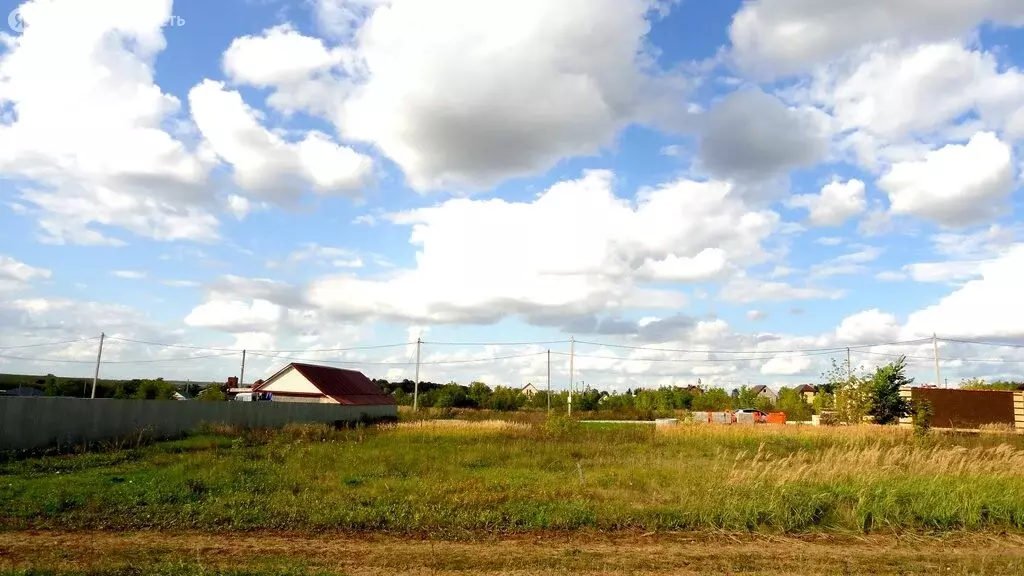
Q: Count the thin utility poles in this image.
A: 7